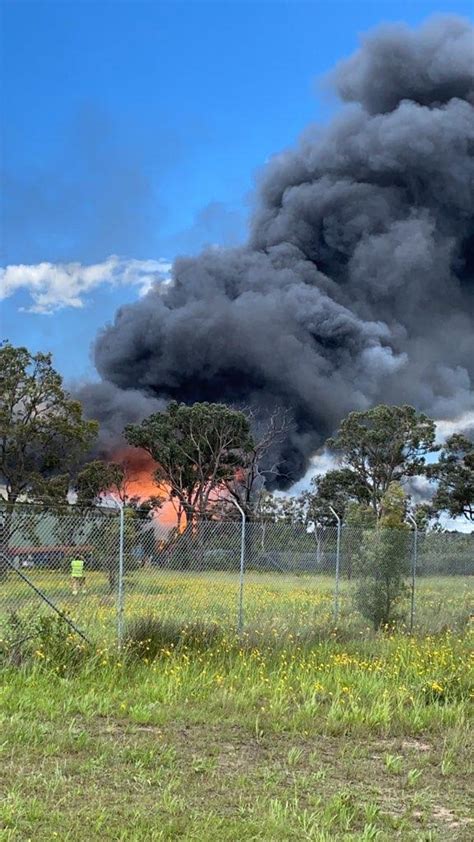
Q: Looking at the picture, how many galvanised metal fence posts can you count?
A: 4